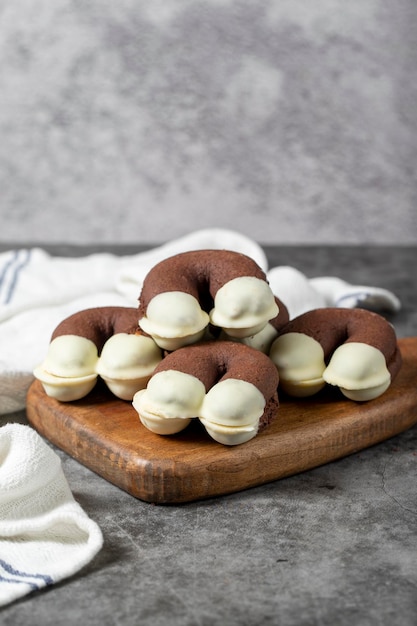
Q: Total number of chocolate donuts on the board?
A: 5